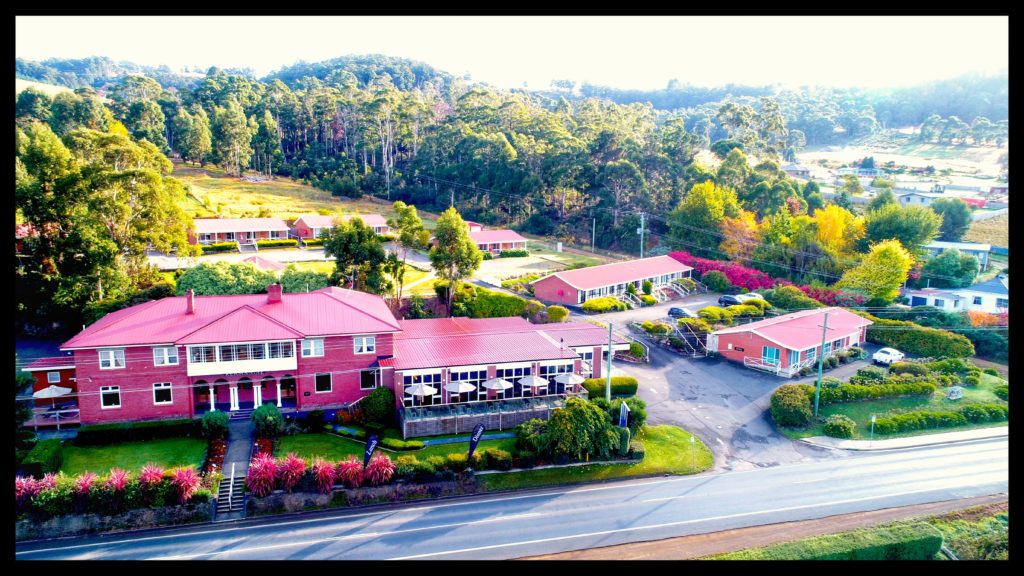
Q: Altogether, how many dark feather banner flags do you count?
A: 2